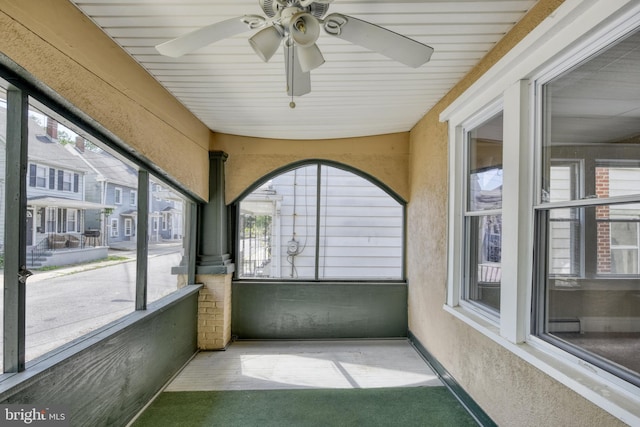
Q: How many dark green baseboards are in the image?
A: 1